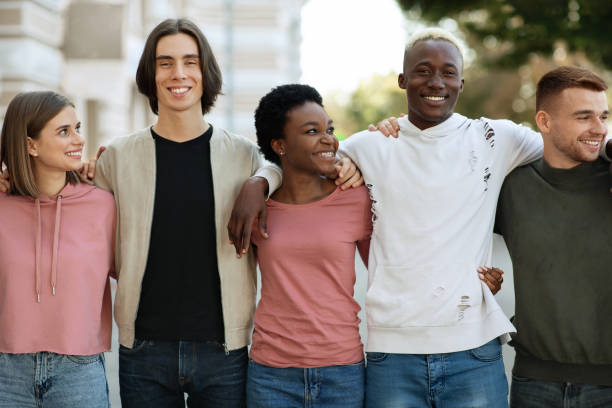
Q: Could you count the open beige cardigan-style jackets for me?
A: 1